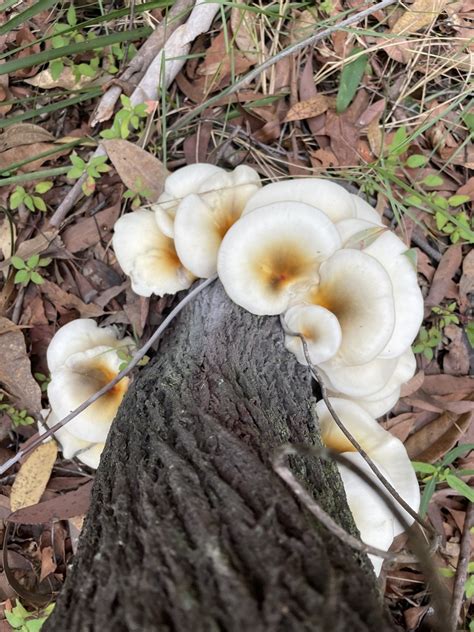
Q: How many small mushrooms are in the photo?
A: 1